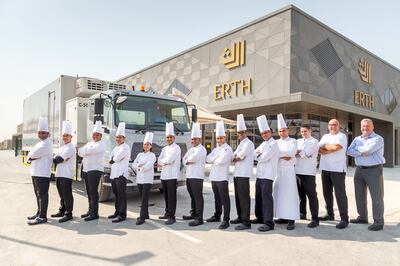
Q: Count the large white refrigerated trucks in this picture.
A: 1